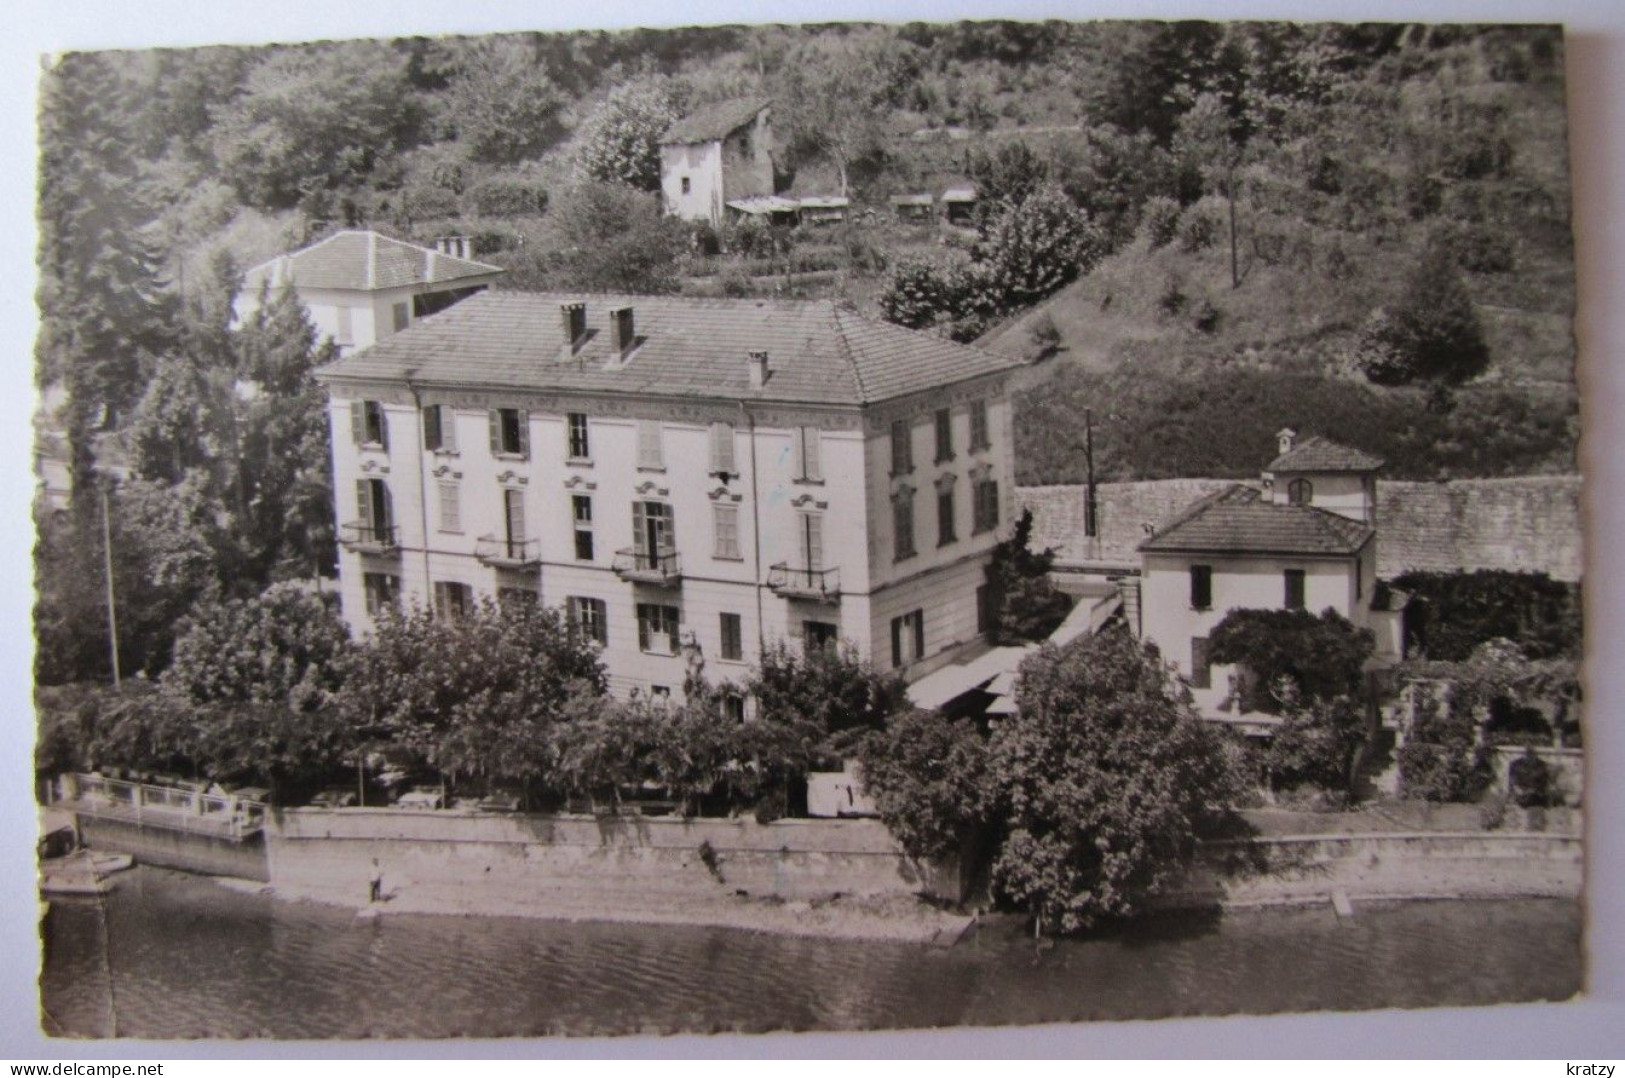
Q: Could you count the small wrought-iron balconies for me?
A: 4